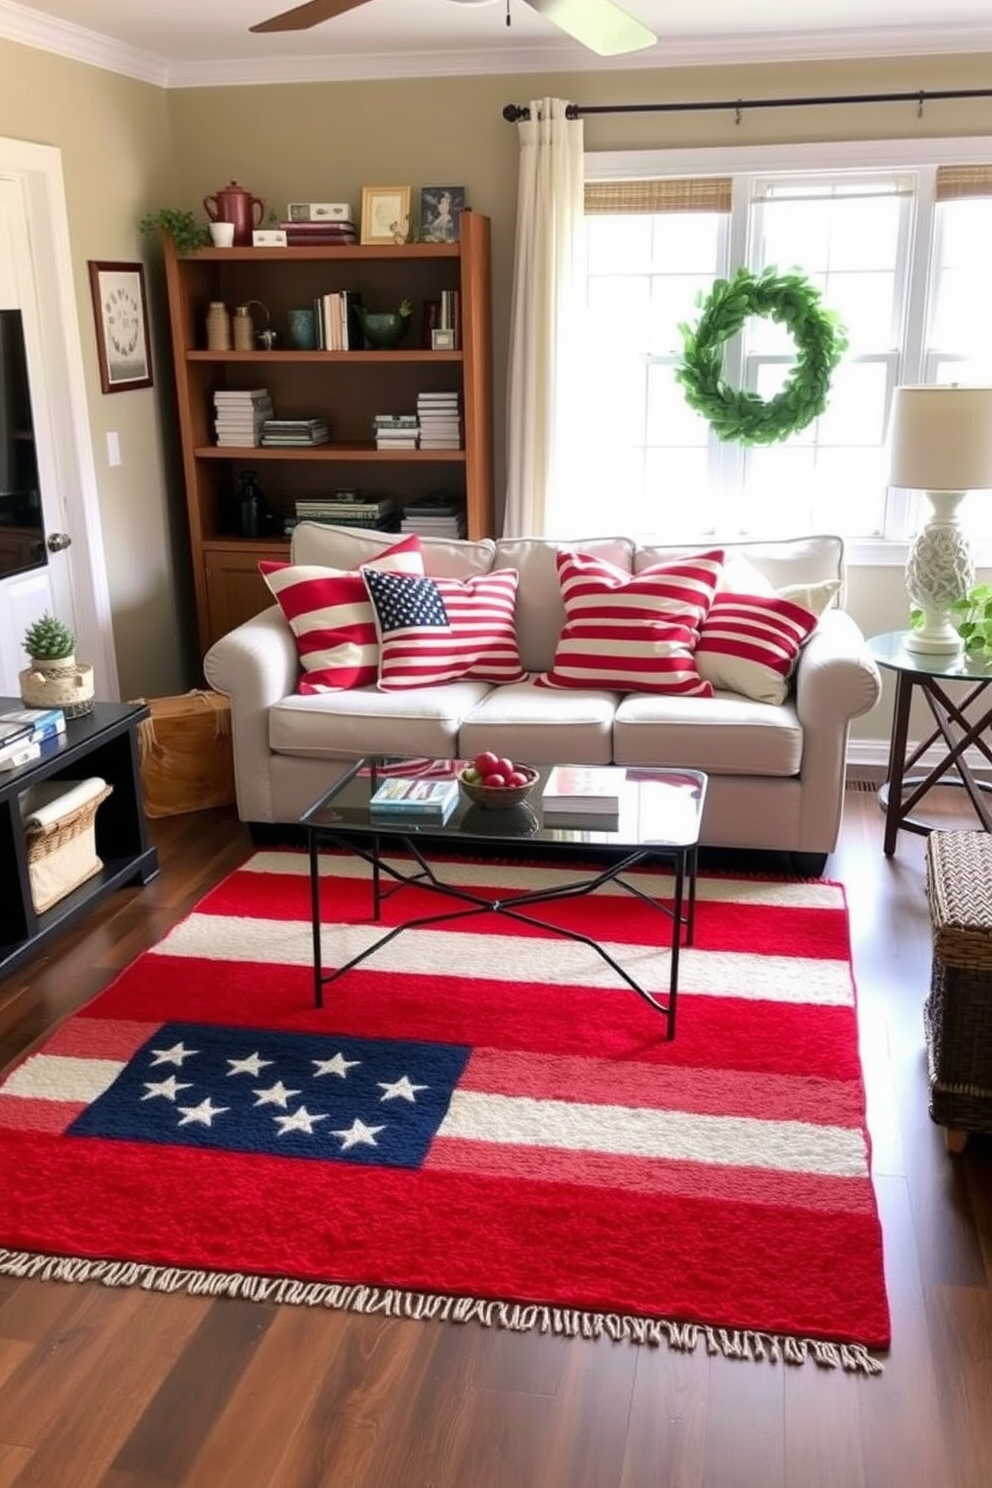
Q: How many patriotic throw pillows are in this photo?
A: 4